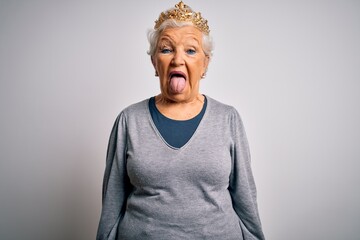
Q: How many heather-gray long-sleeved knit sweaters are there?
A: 1